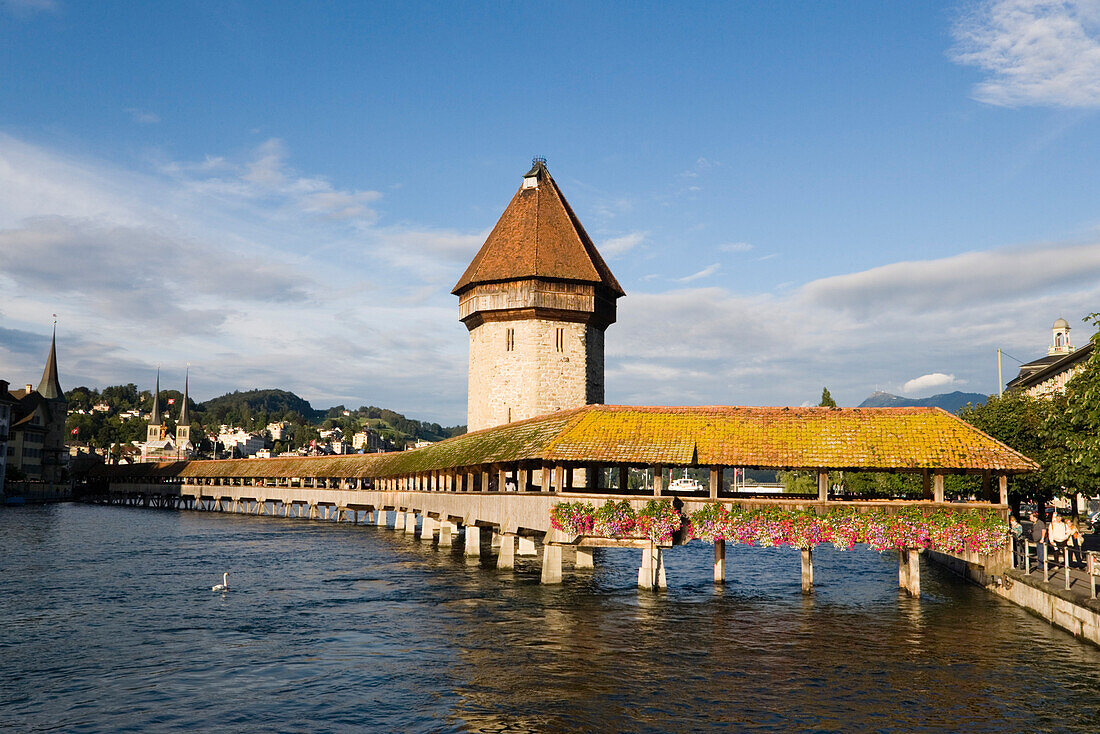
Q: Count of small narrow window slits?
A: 5